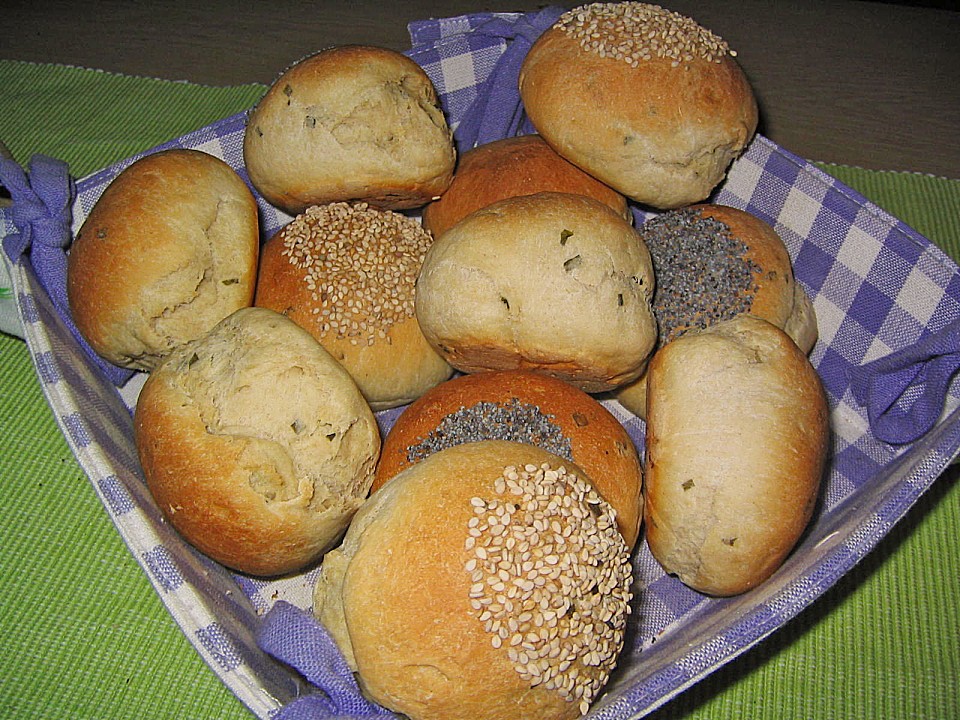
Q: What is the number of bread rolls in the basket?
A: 11